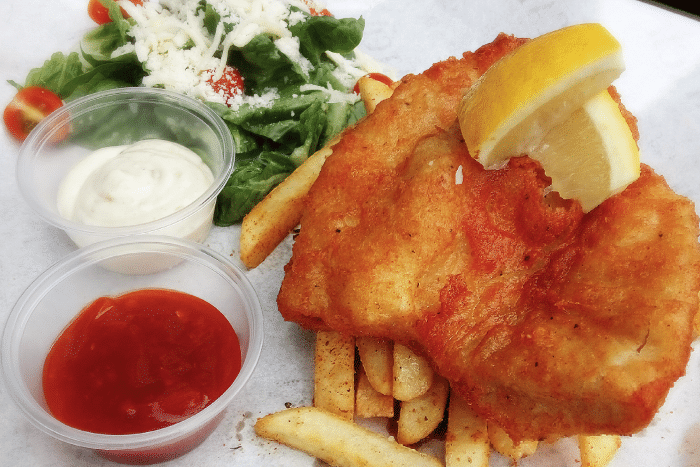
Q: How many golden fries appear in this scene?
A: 11